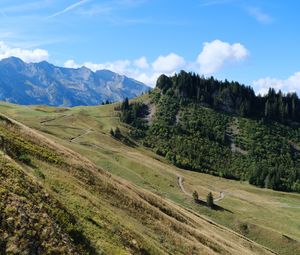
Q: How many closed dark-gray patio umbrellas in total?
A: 0